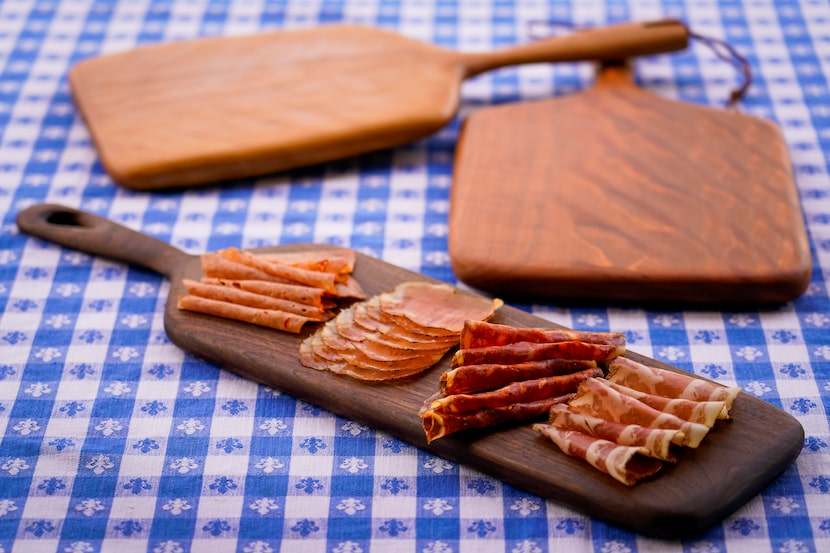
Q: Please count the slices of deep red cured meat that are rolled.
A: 5